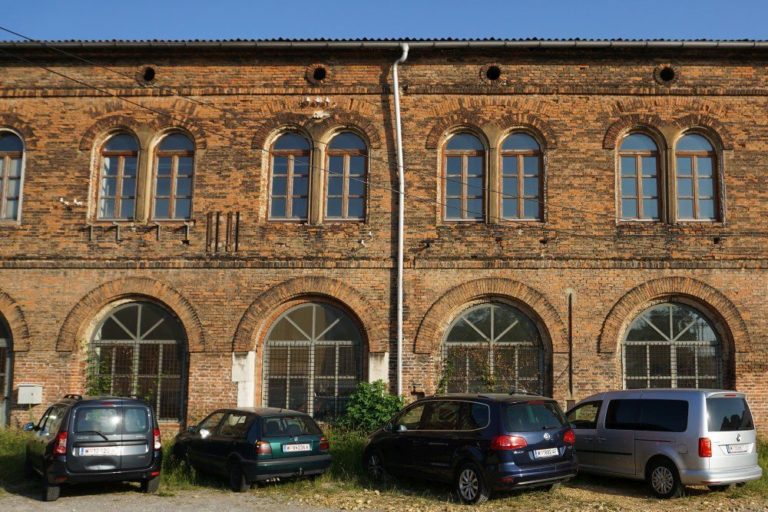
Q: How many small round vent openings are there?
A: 4